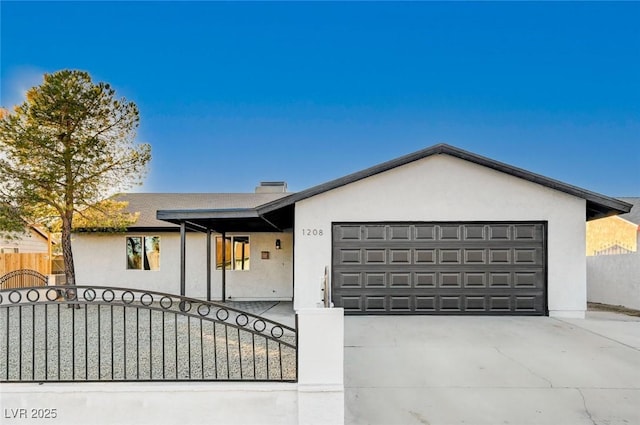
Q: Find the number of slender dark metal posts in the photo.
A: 3